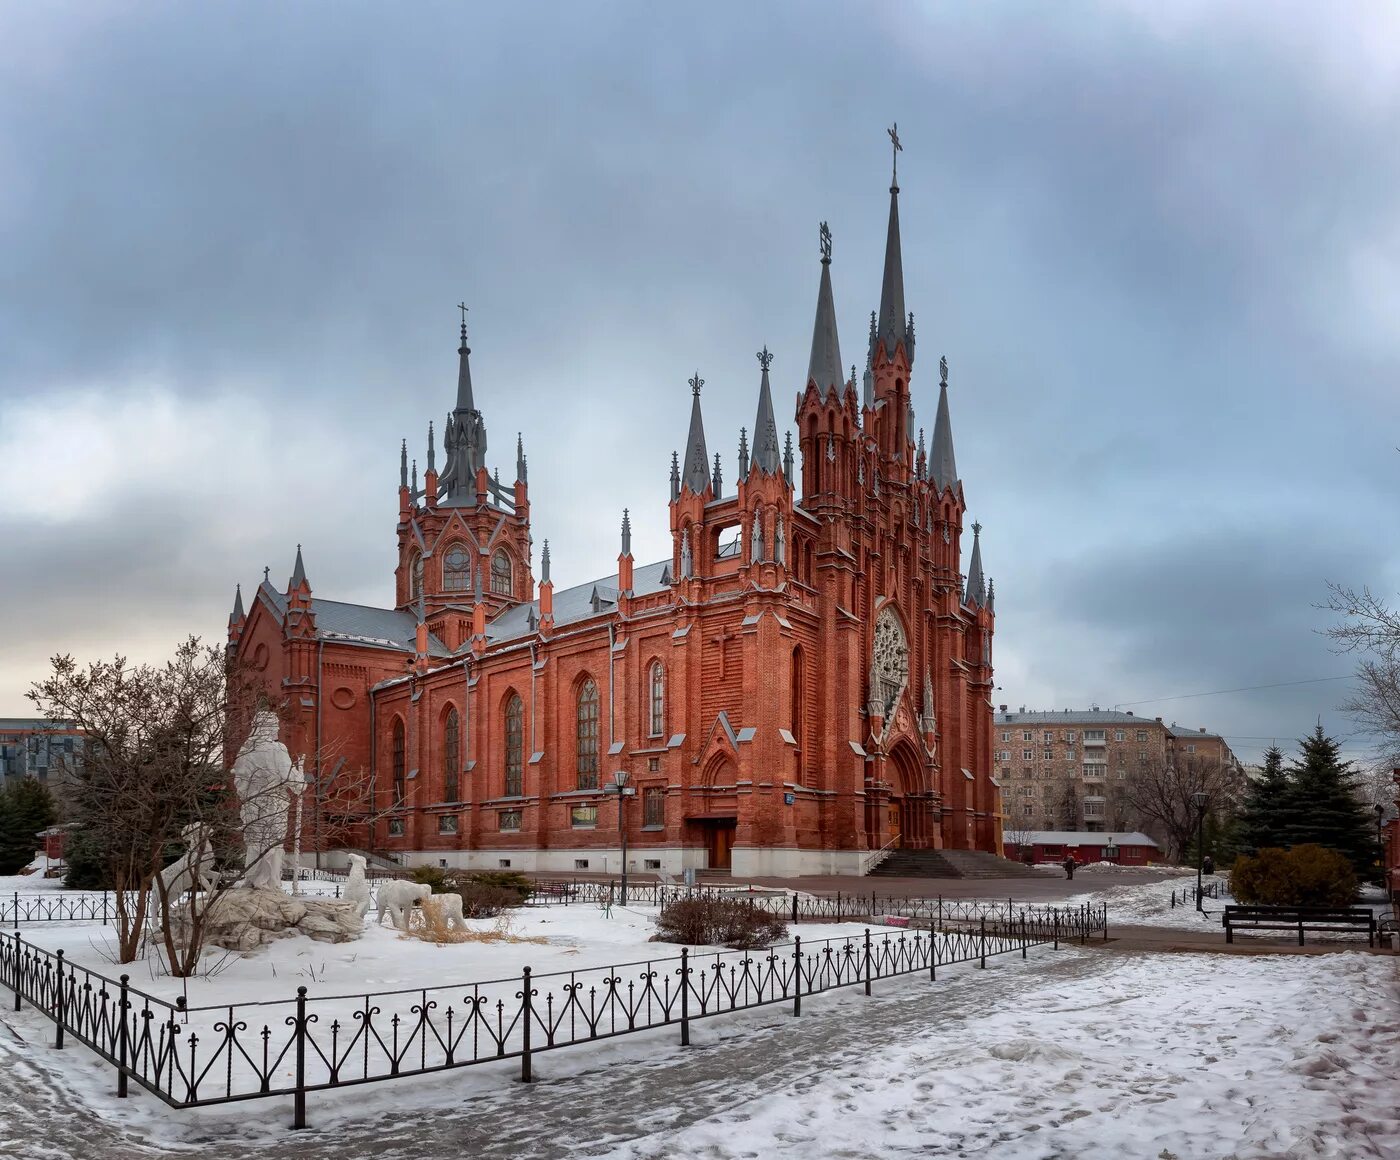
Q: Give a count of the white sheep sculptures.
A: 4